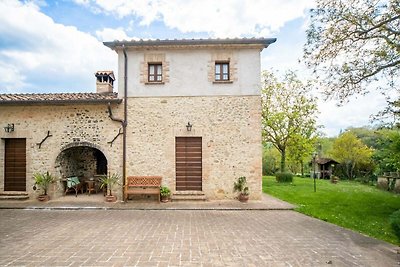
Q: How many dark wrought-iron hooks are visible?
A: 2